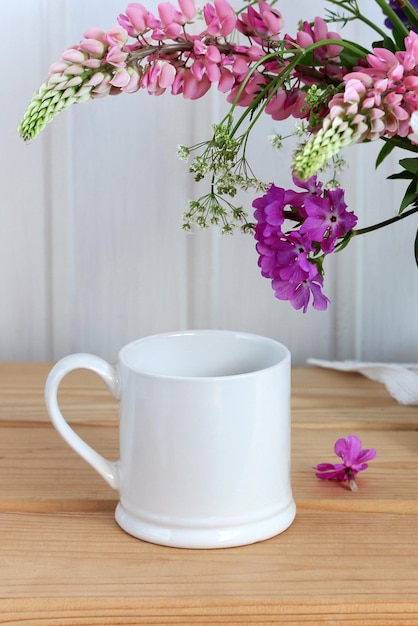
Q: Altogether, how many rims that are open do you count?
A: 1